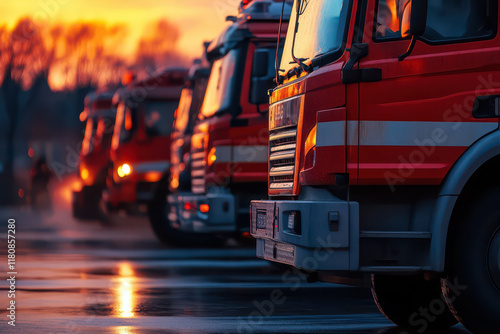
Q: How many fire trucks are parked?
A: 5